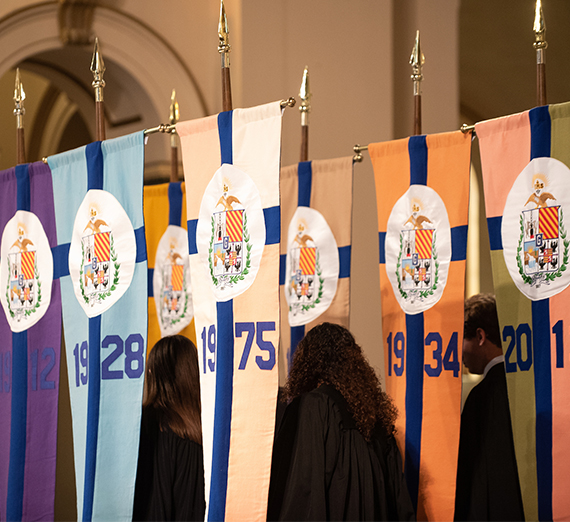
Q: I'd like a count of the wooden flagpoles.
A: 7